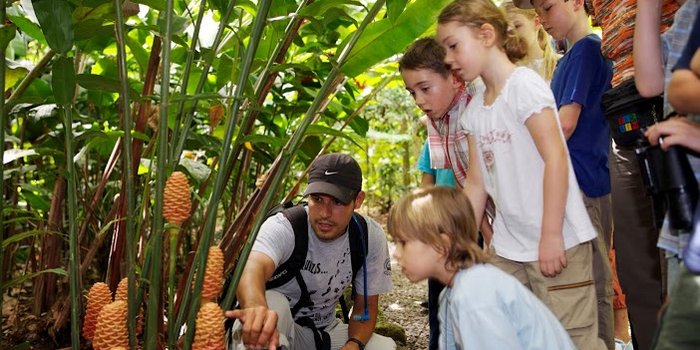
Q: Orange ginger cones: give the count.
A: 6